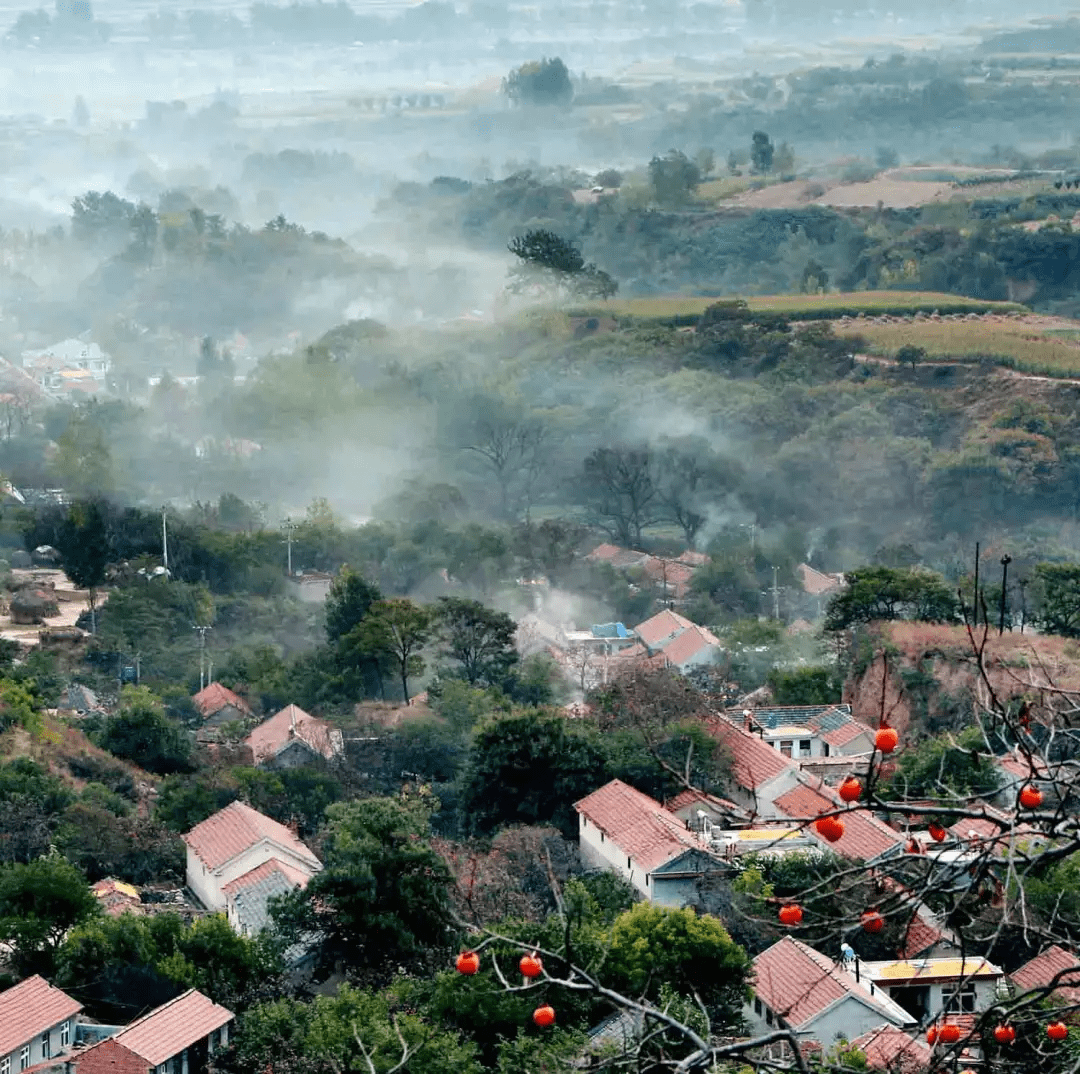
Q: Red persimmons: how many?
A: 14